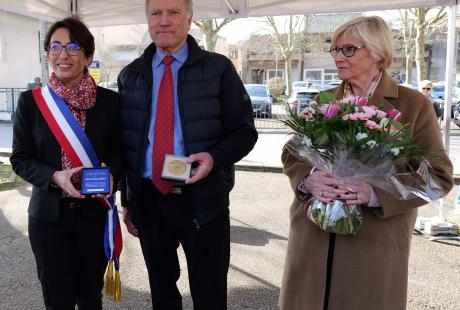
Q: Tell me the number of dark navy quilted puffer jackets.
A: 1